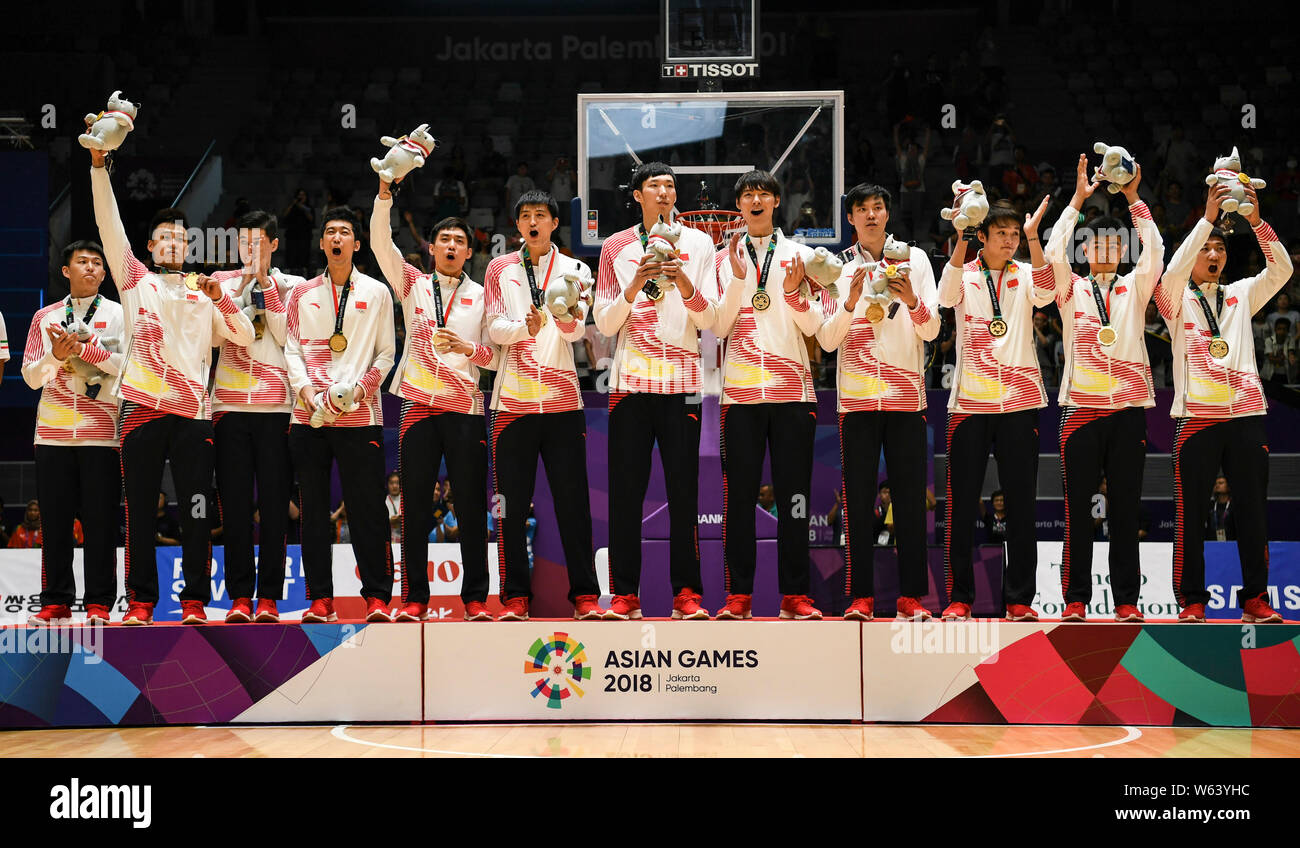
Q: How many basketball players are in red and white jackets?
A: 12